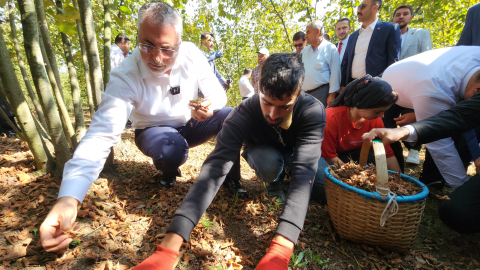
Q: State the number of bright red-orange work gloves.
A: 2